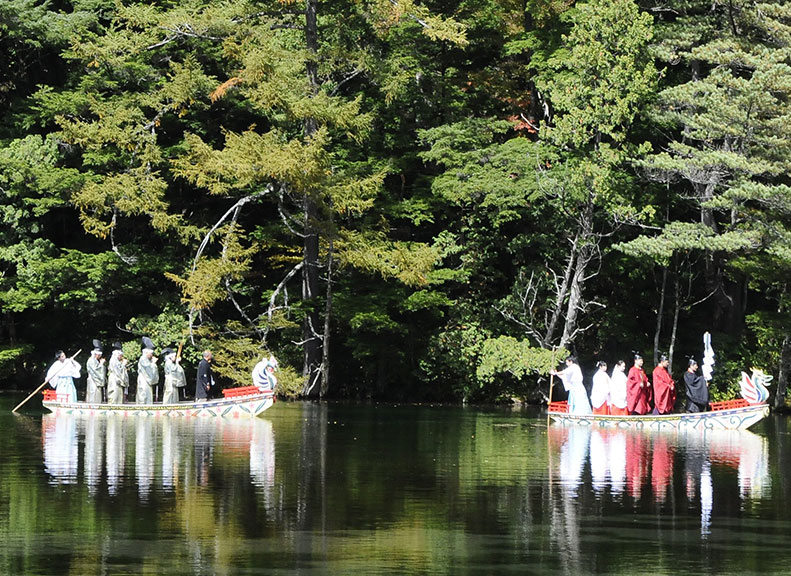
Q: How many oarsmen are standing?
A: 2